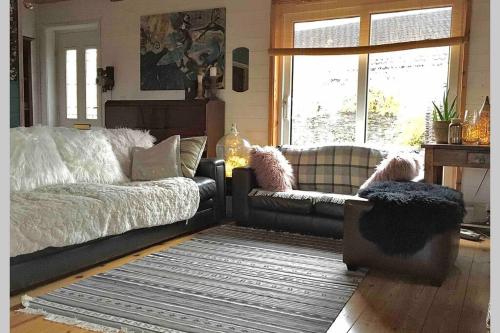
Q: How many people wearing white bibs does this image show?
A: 0